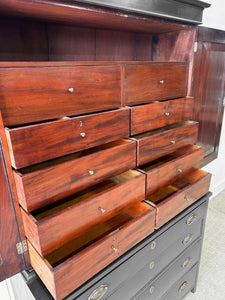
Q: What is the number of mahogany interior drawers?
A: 10